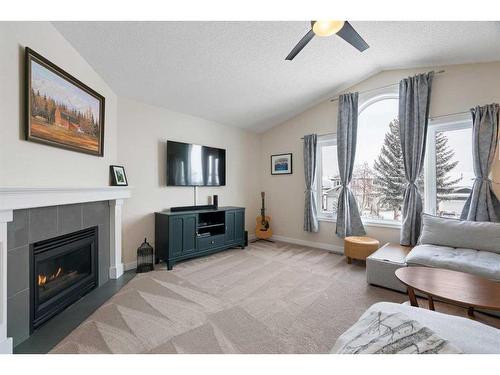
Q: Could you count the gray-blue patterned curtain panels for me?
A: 4